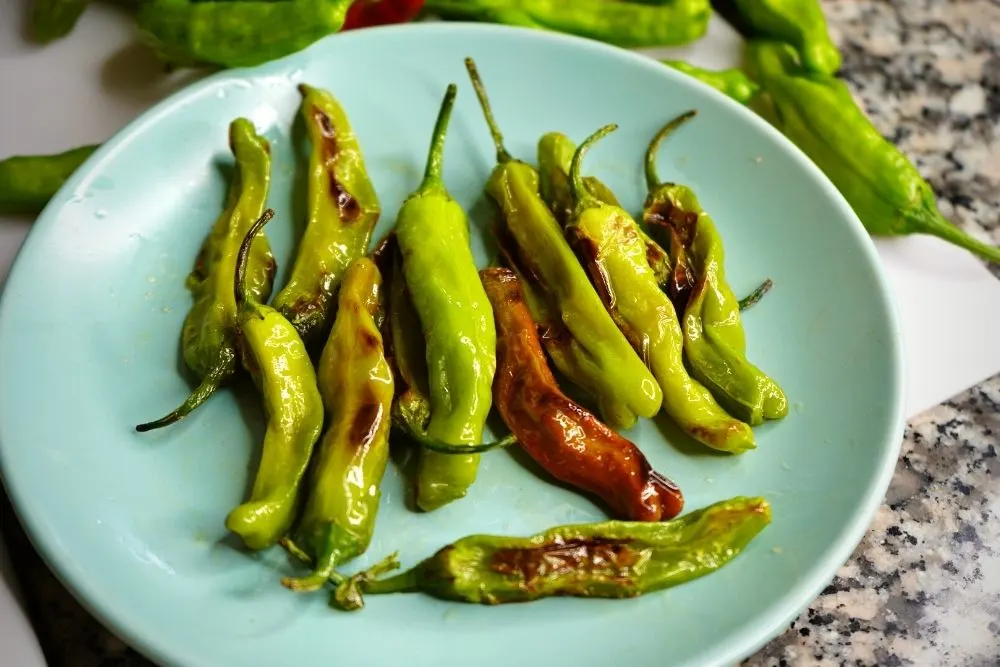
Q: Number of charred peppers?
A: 12